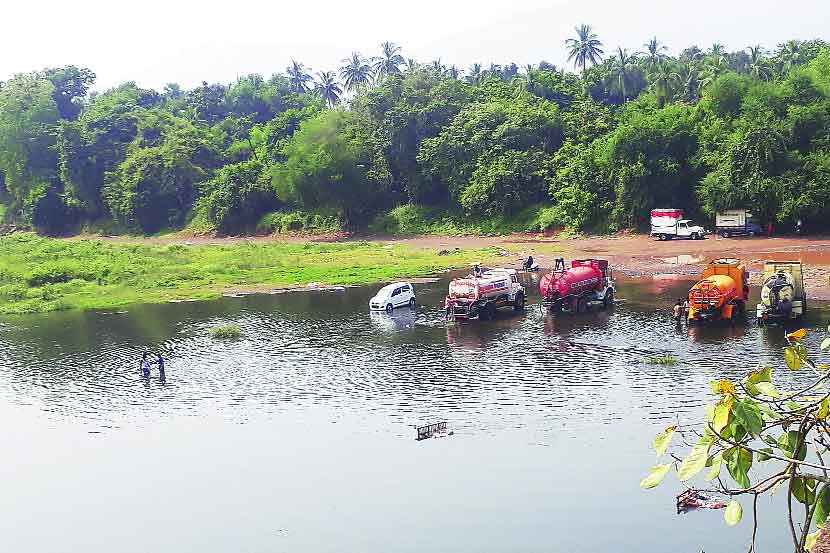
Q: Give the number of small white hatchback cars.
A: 1